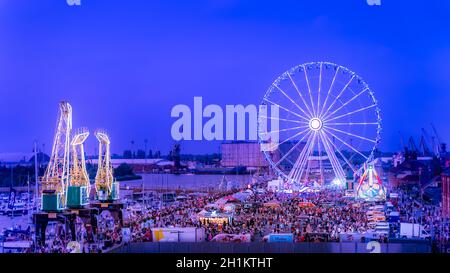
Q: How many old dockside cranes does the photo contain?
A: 3